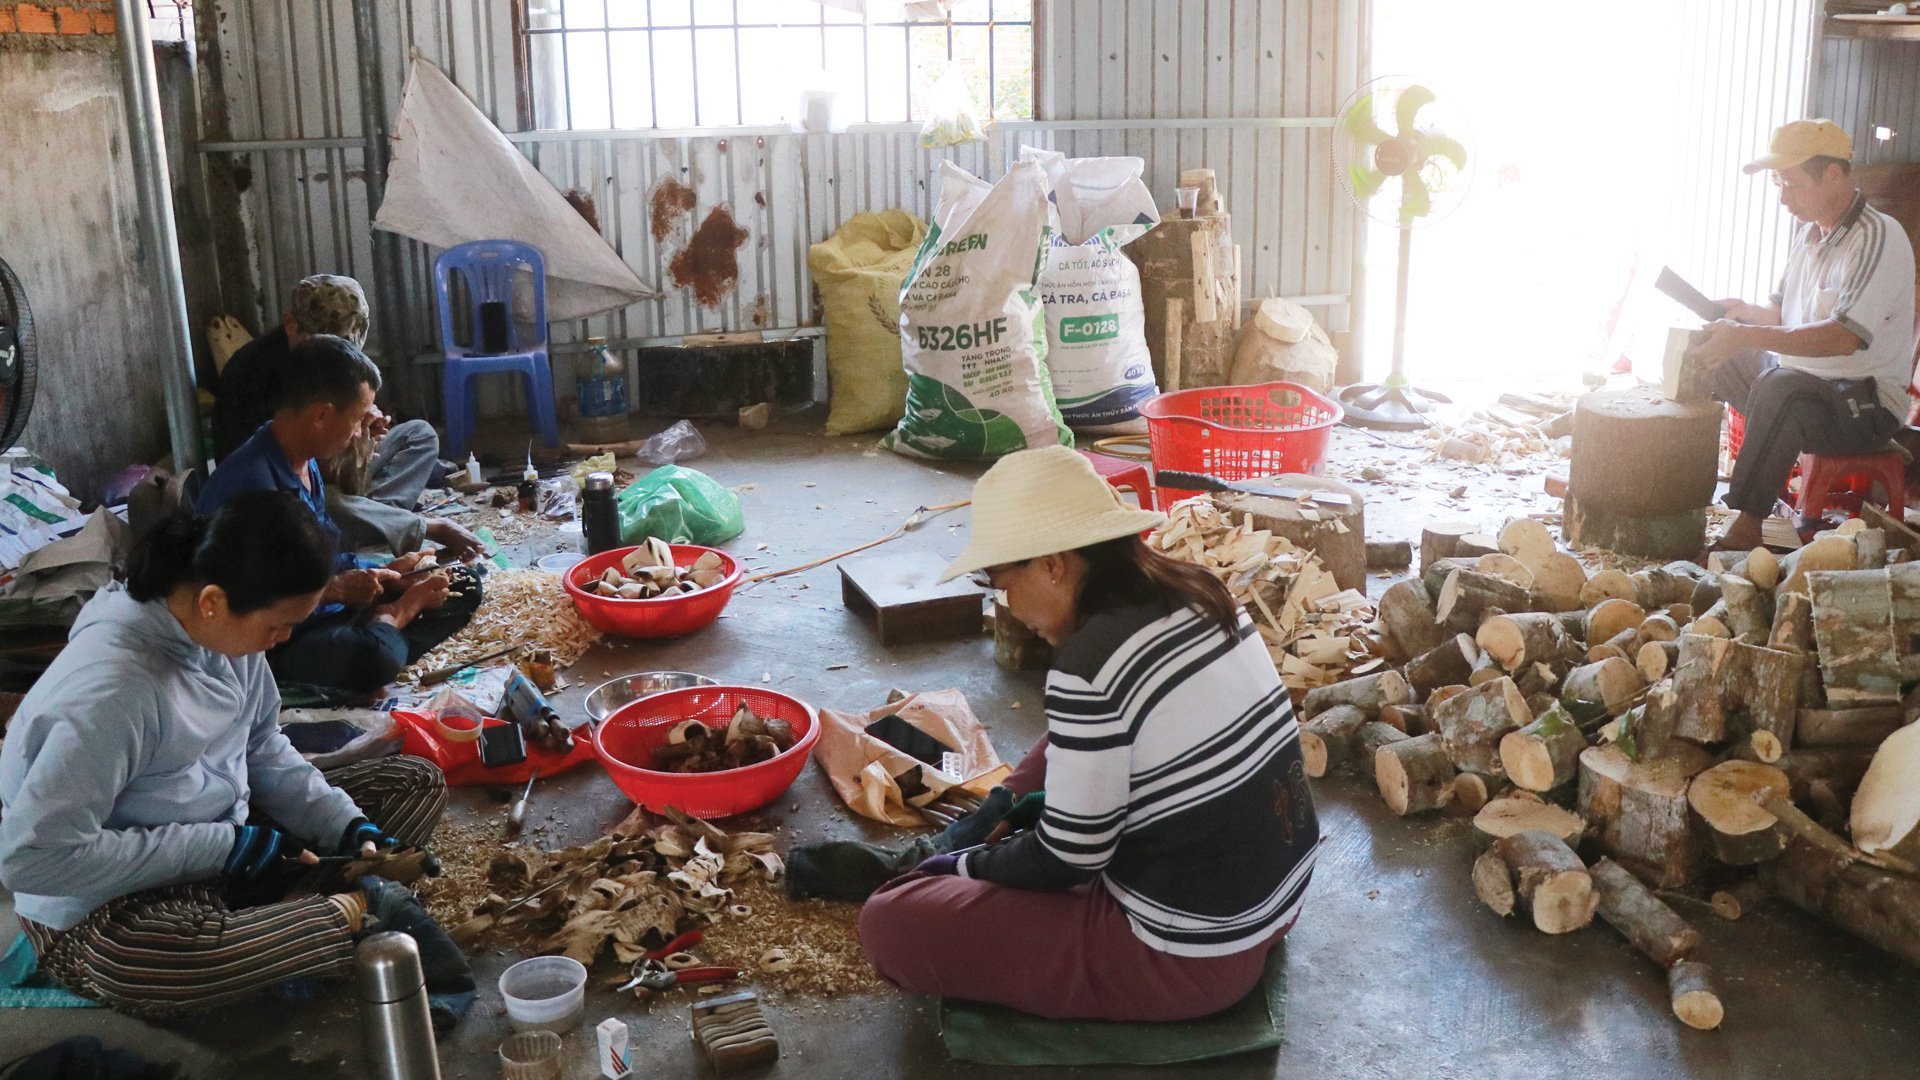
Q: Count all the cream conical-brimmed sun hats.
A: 1